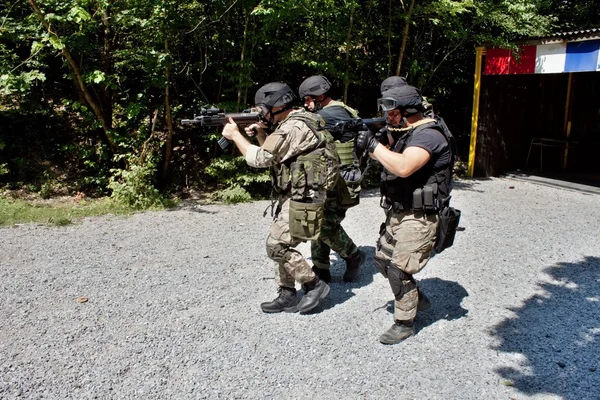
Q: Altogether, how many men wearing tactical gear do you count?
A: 4